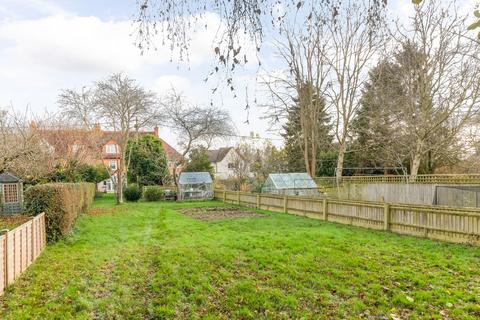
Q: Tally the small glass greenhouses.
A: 2